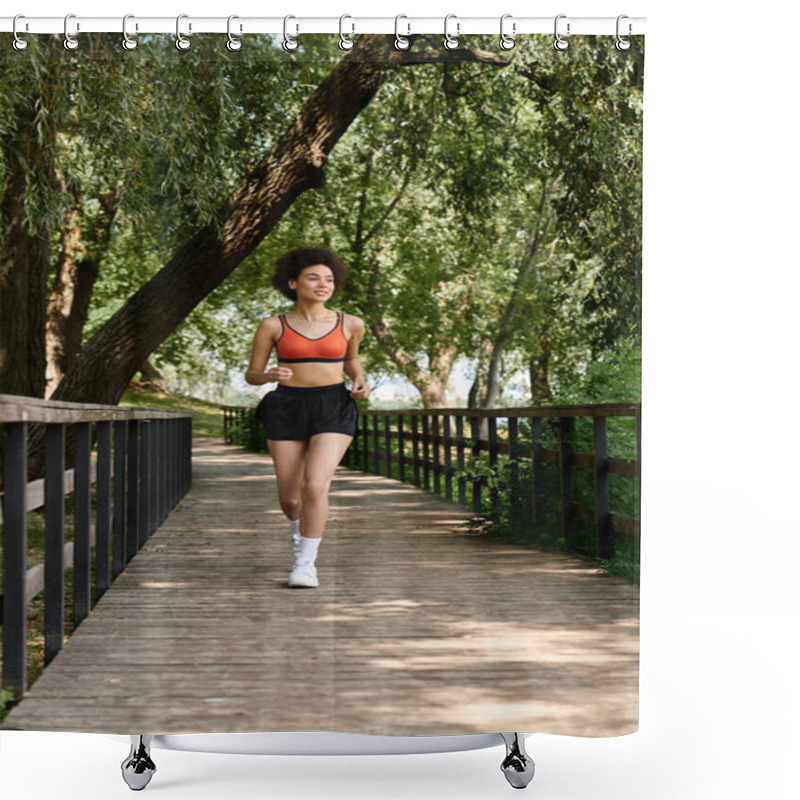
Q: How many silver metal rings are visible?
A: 12